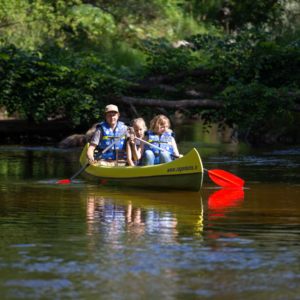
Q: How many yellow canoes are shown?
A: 1